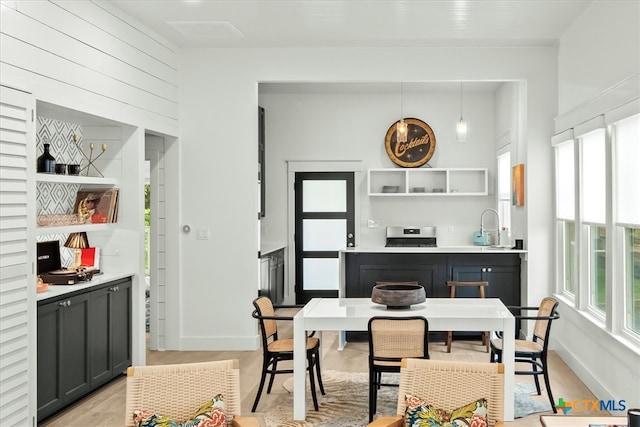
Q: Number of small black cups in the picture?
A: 2